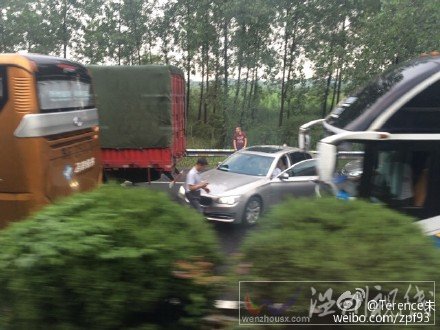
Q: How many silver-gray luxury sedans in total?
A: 1